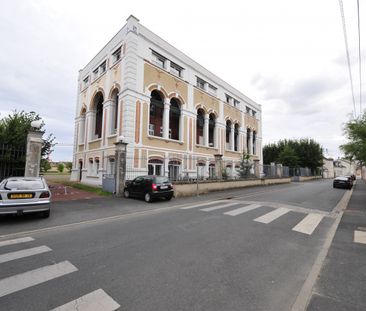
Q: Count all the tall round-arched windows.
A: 11